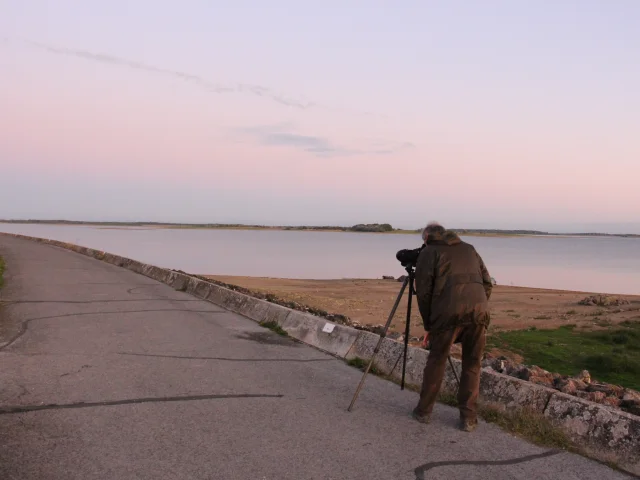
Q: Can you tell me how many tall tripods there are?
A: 1